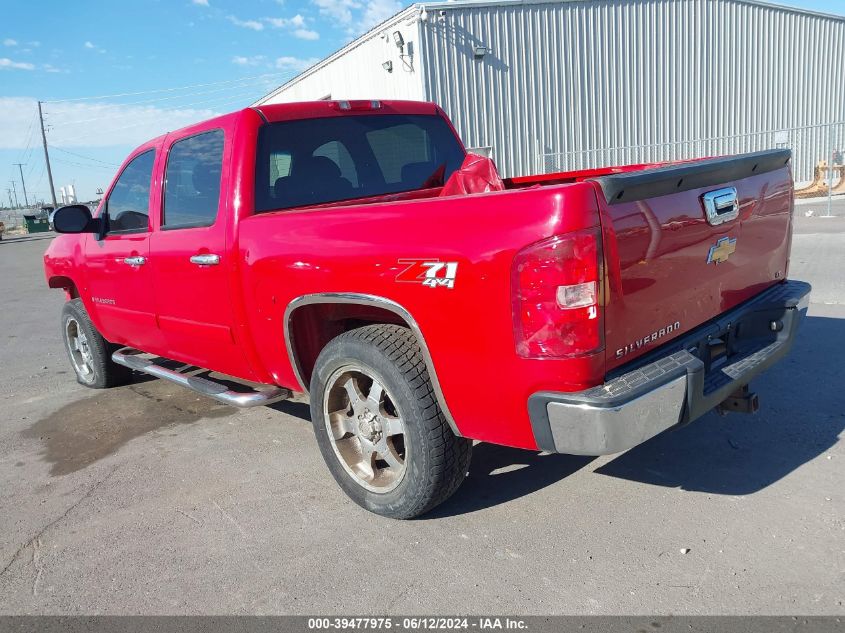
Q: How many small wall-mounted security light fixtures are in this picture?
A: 3